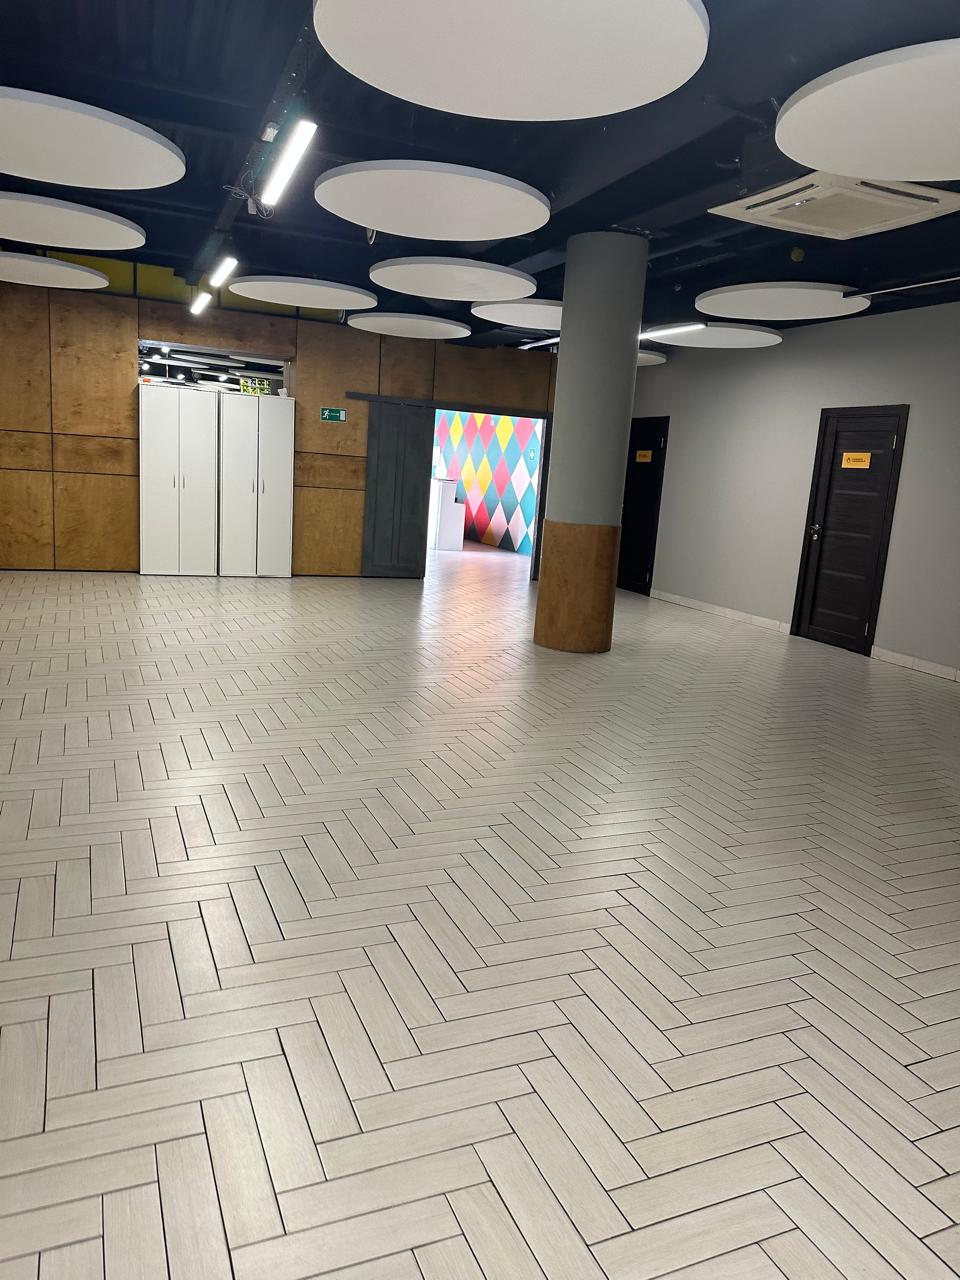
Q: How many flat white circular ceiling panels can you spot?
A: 13